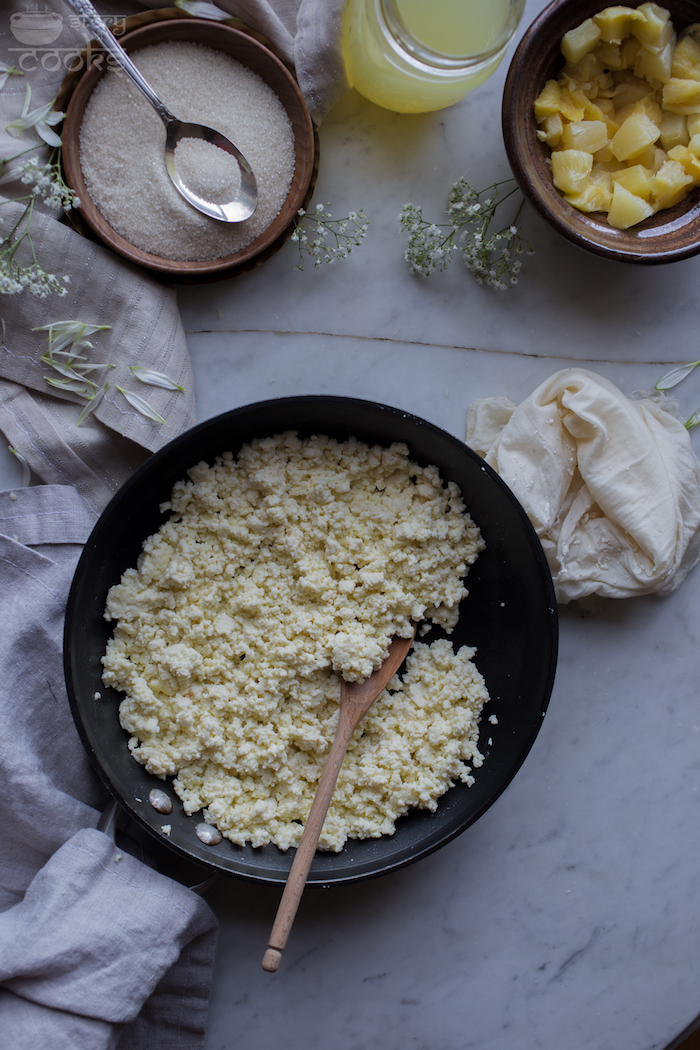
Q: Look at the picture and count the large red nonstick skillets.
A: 0